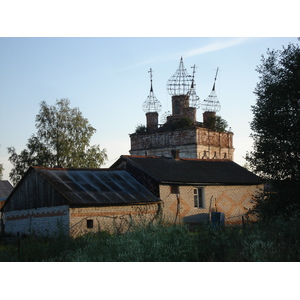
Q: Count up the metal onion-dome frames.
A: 4